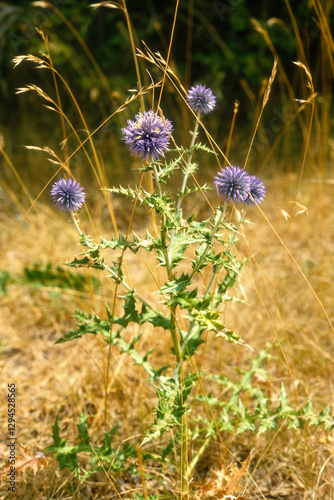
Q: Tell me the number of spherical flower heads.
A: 5